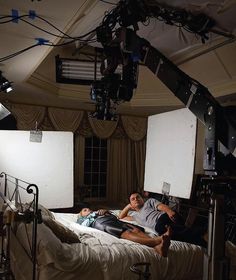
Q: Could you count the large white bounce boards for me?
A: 2